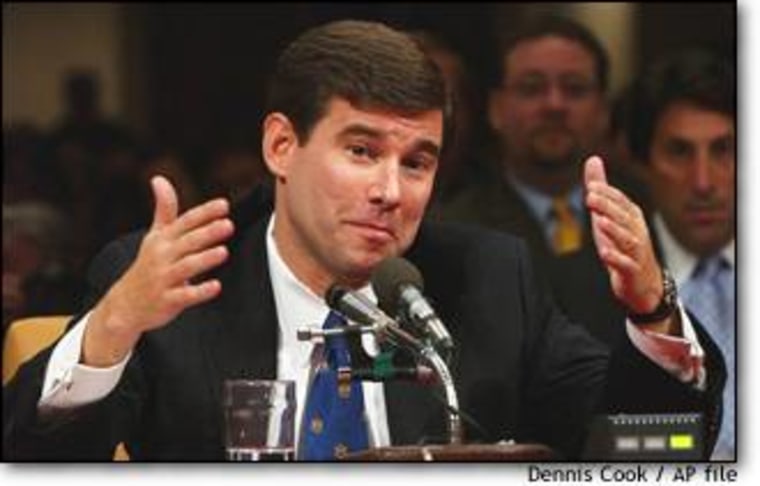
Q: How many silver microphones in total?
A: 2